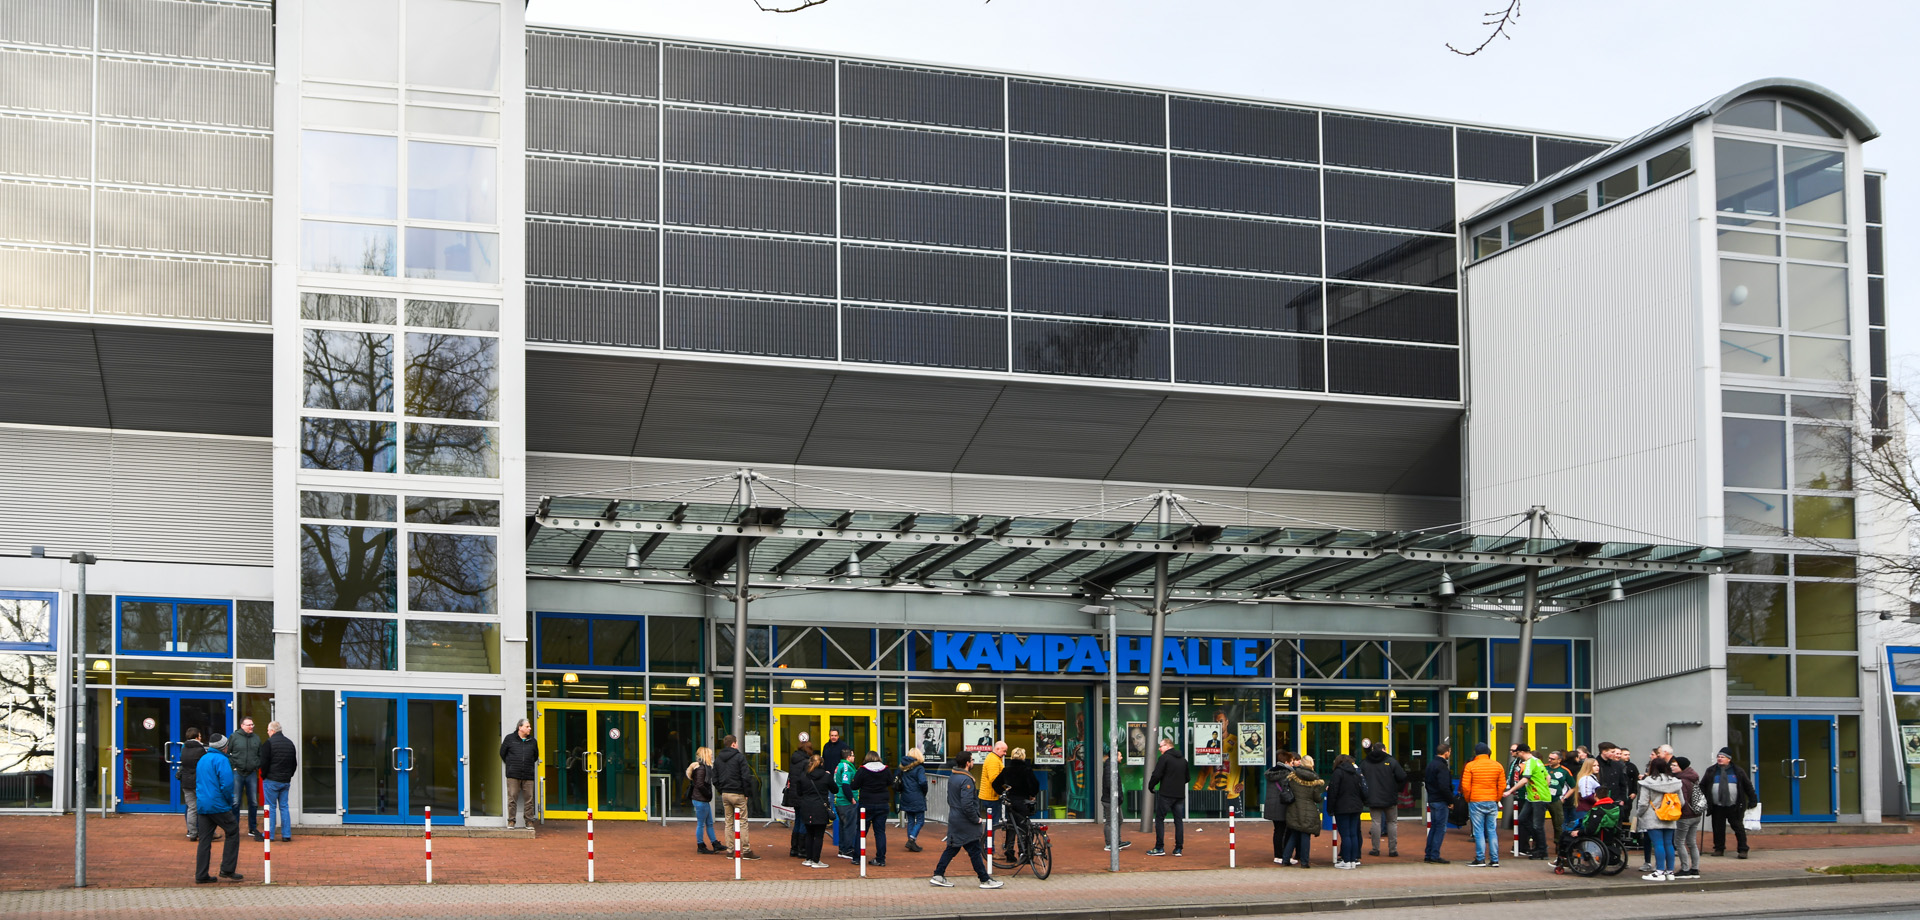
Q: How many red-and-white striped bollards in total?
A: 10